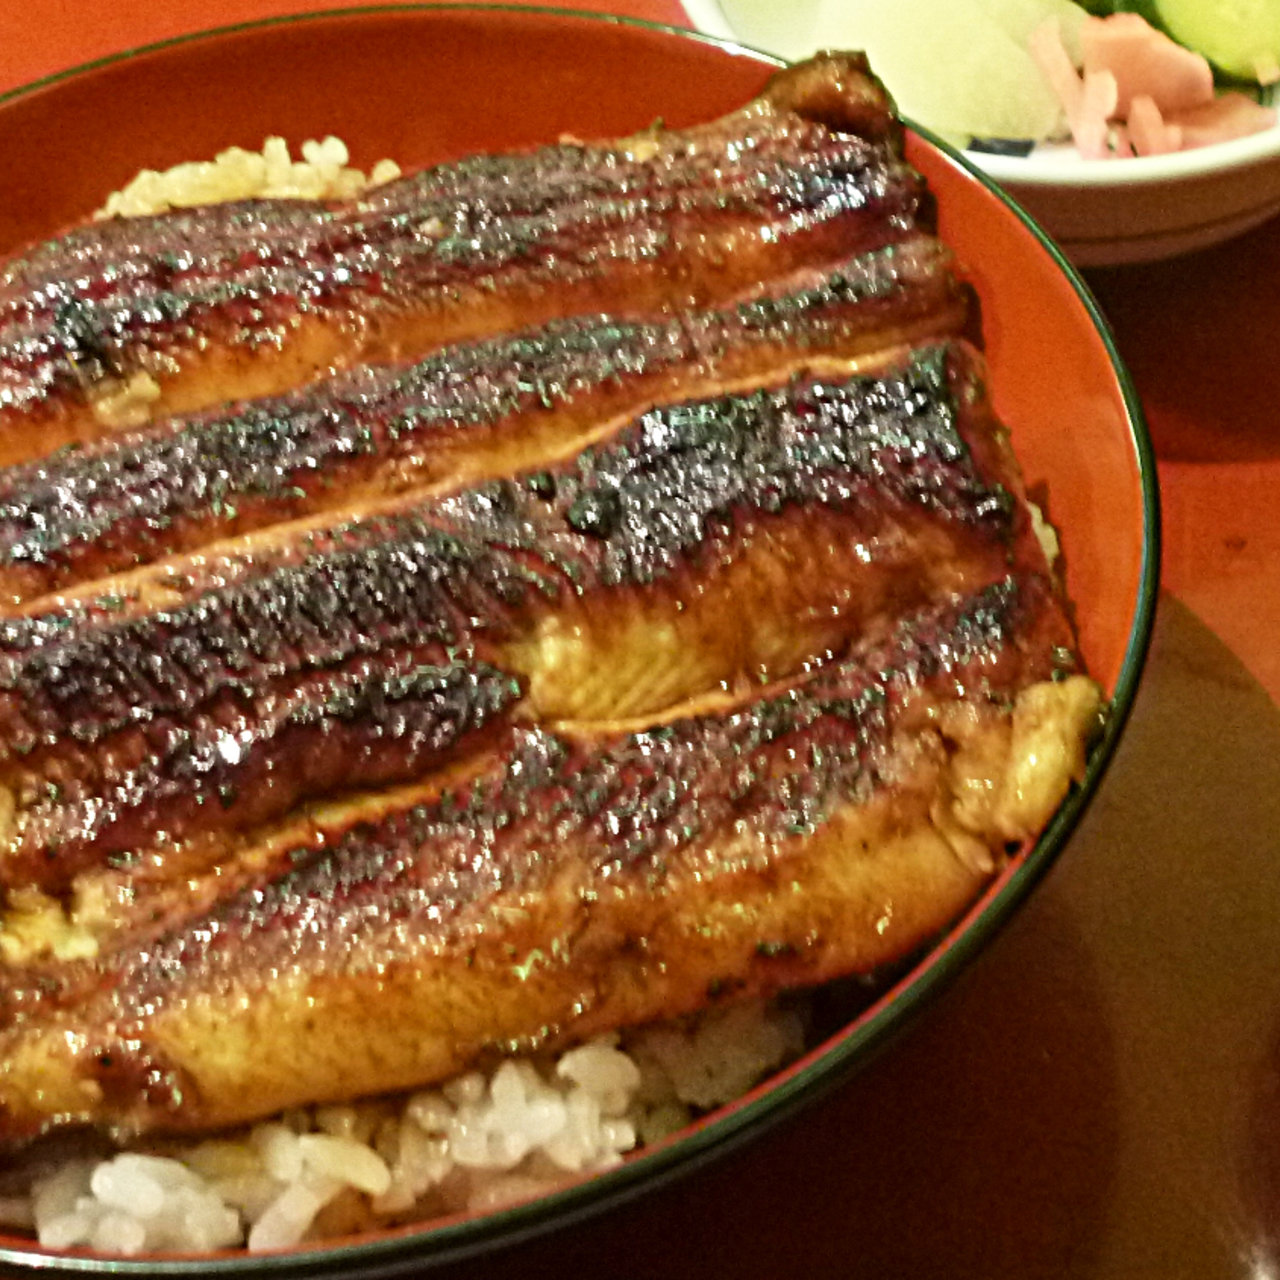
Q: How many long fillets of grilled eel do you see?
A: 4